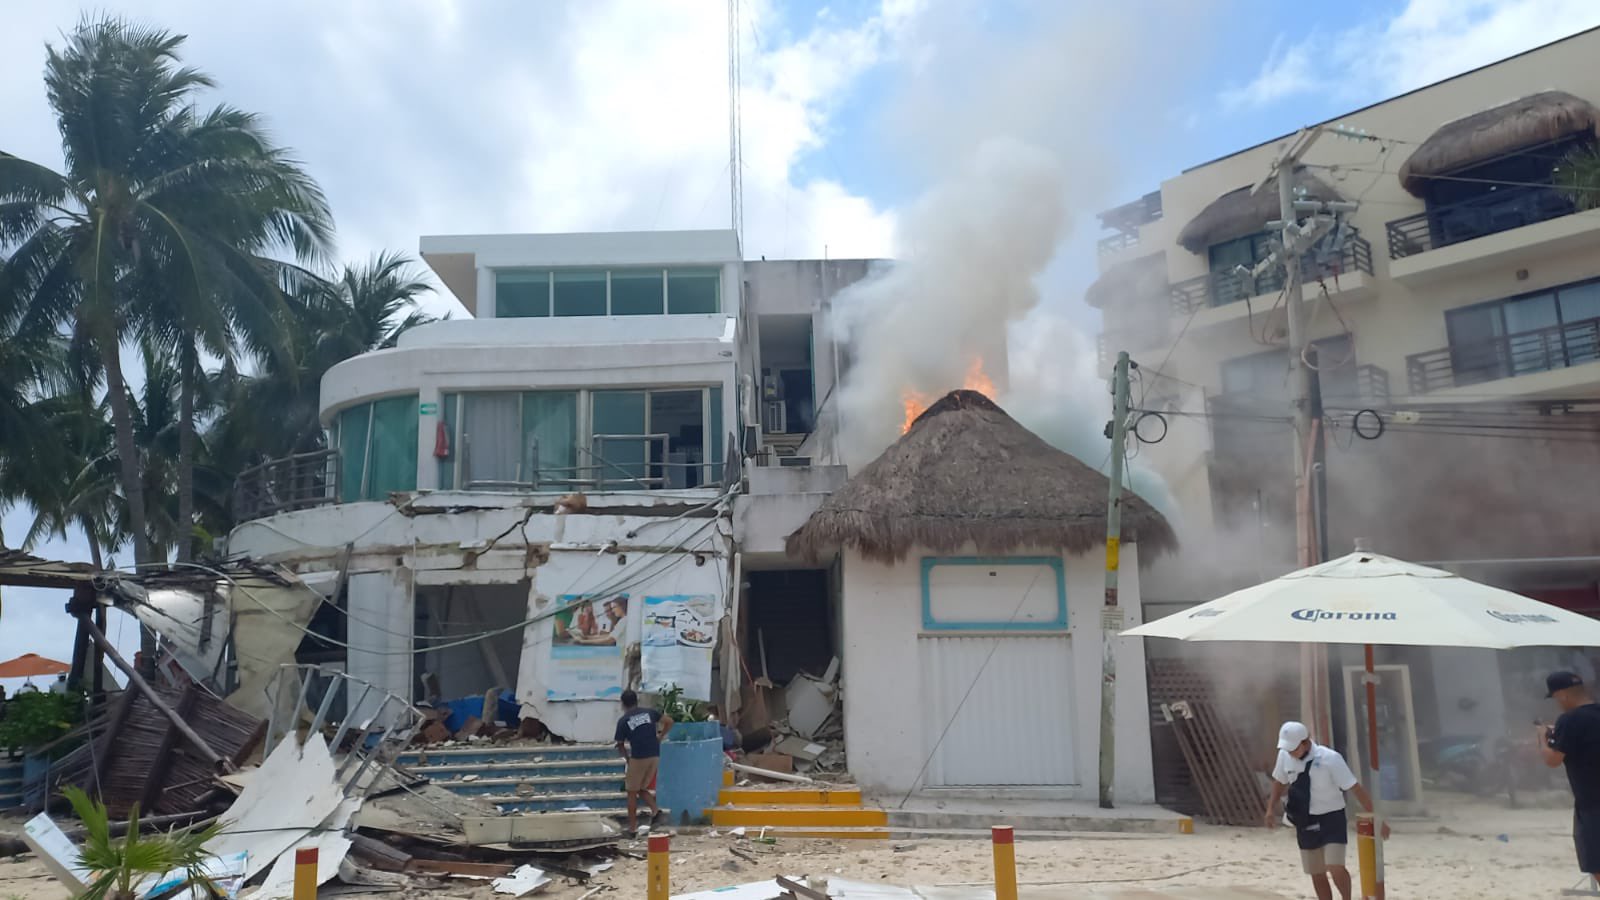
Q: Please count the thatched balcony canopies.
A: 3